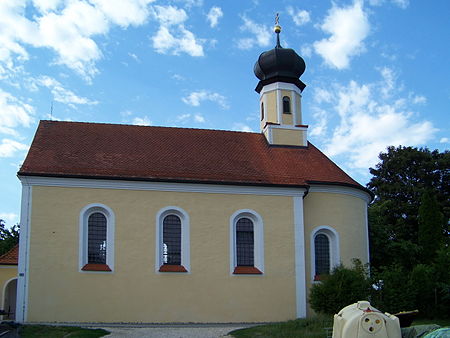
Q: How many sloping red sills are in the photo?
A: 4